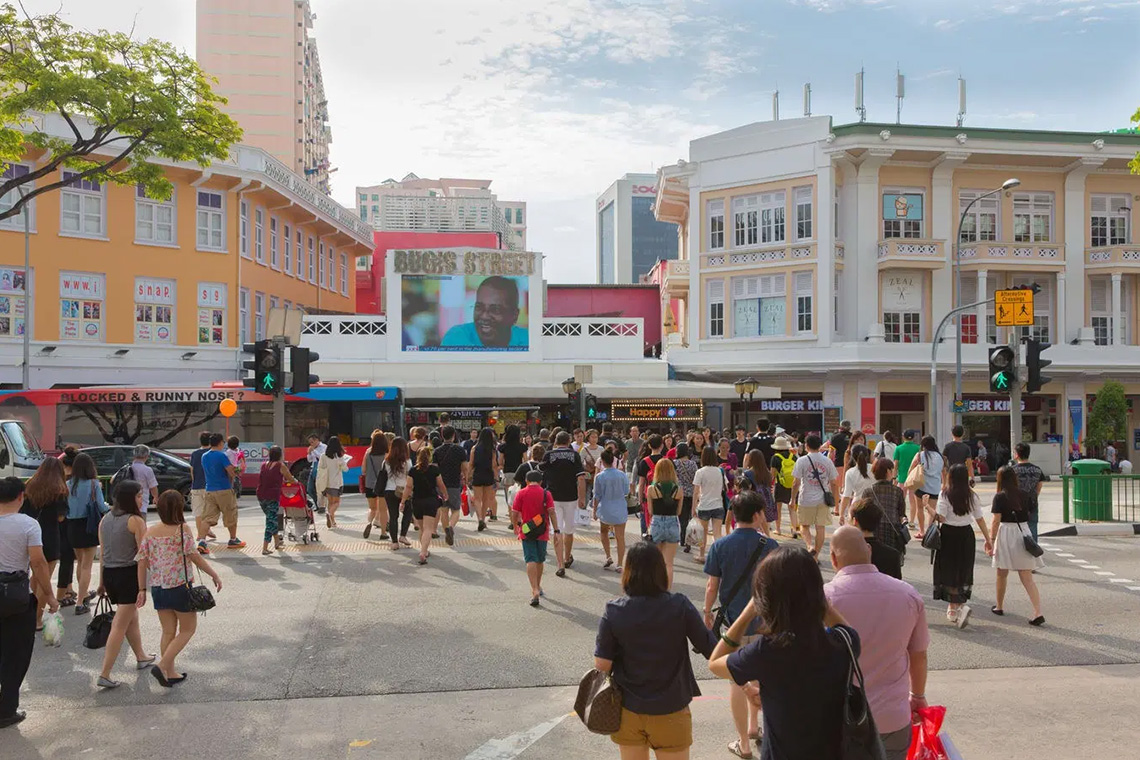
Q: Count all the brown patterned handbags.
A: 1